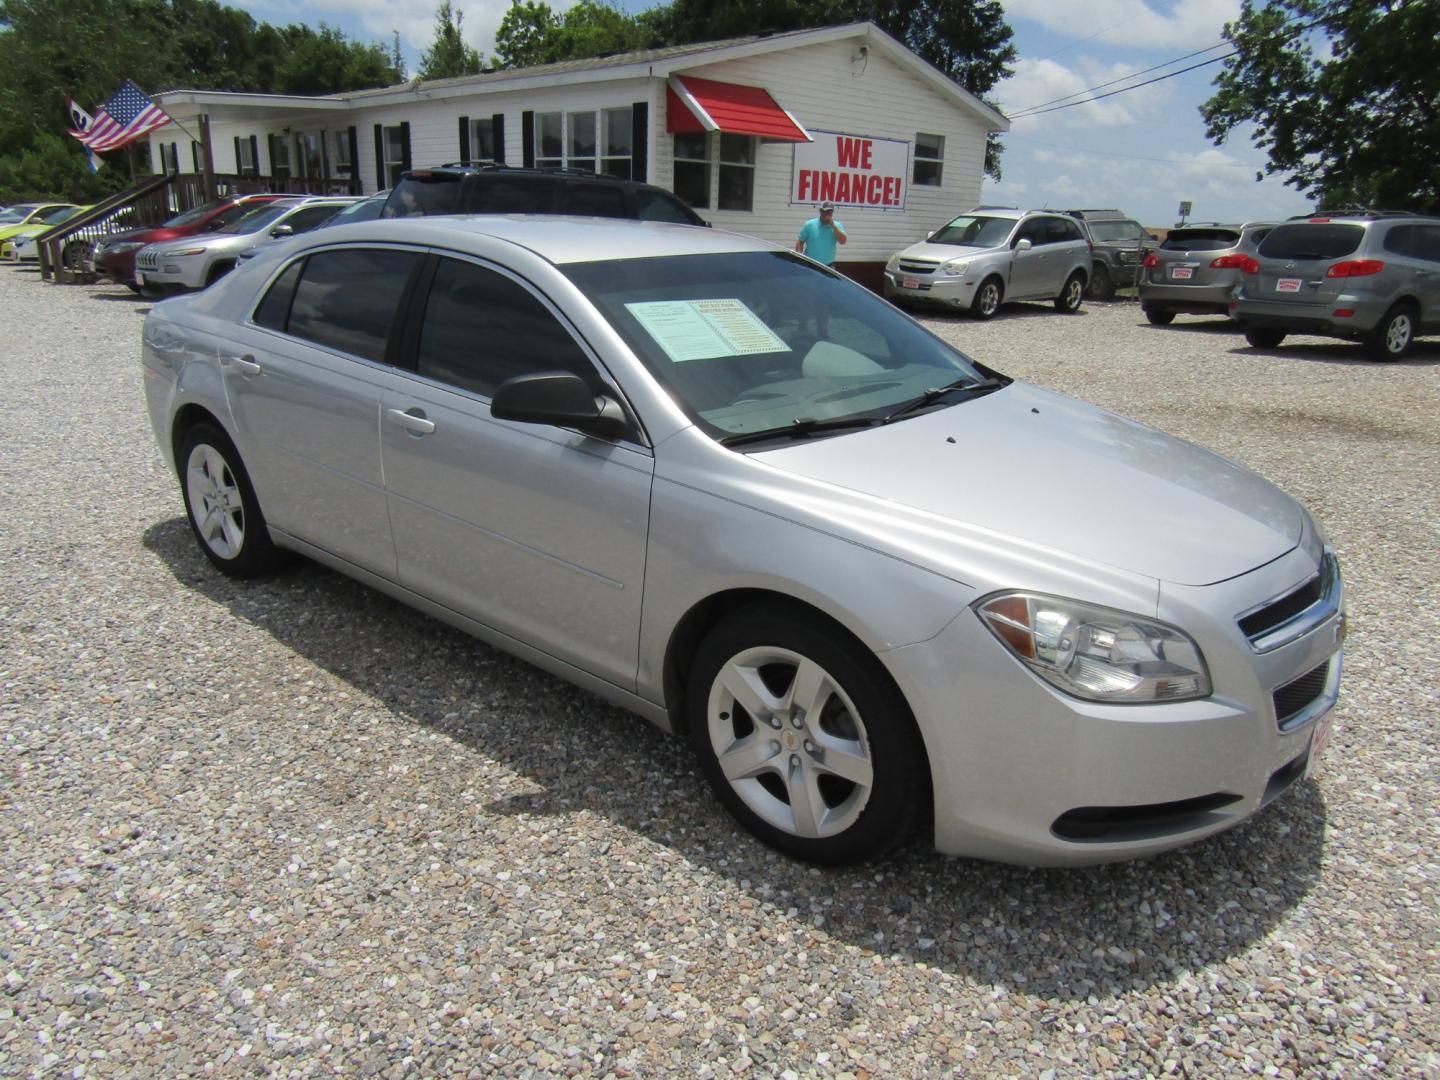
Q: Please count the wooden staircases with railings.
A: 1